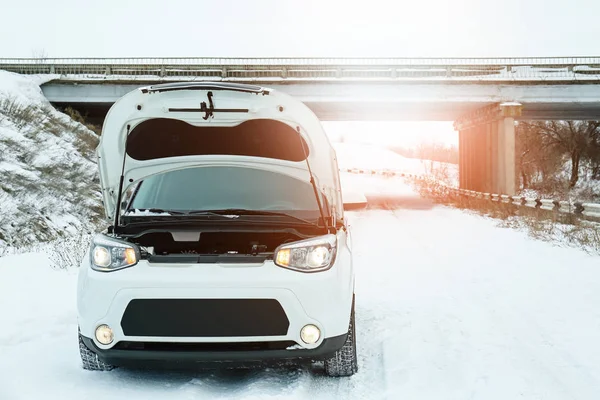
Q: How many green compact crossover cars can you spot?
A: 0